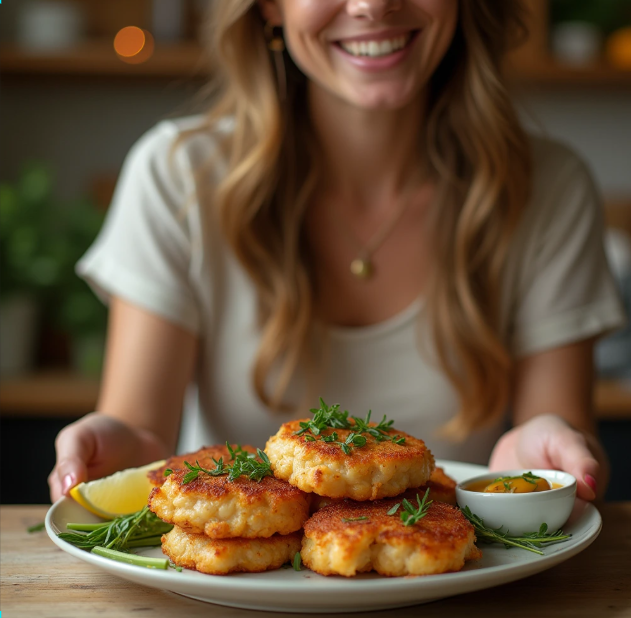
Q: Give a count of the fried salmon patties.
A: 6